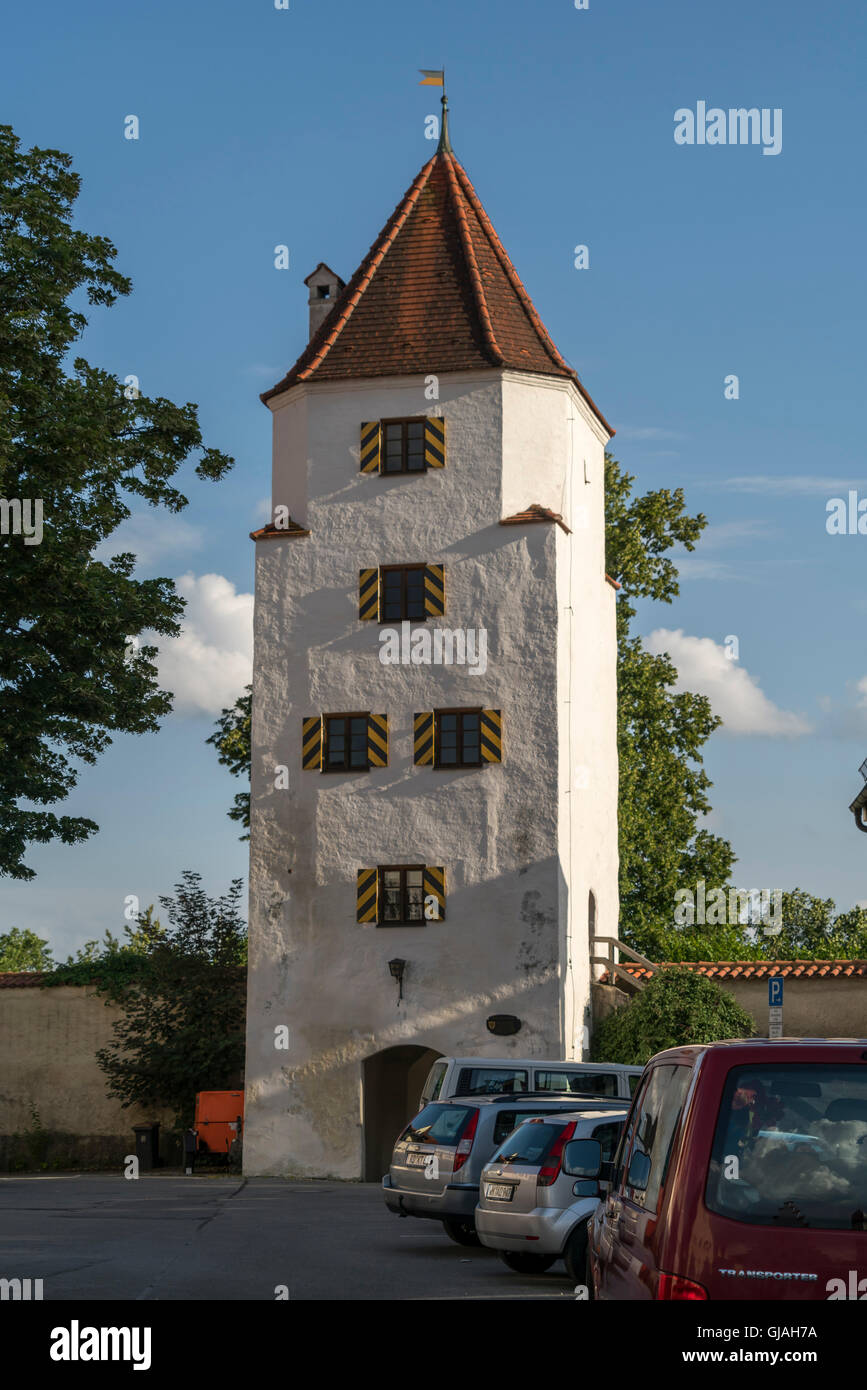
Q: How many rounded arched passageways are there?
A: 1